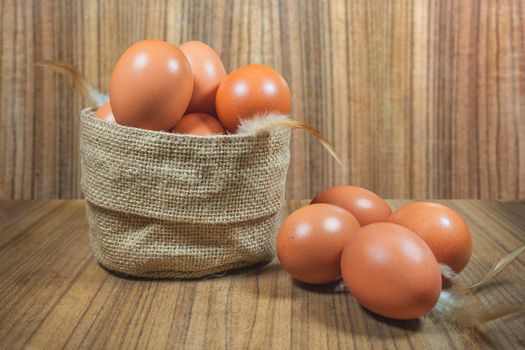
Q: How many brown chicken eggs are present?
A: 9